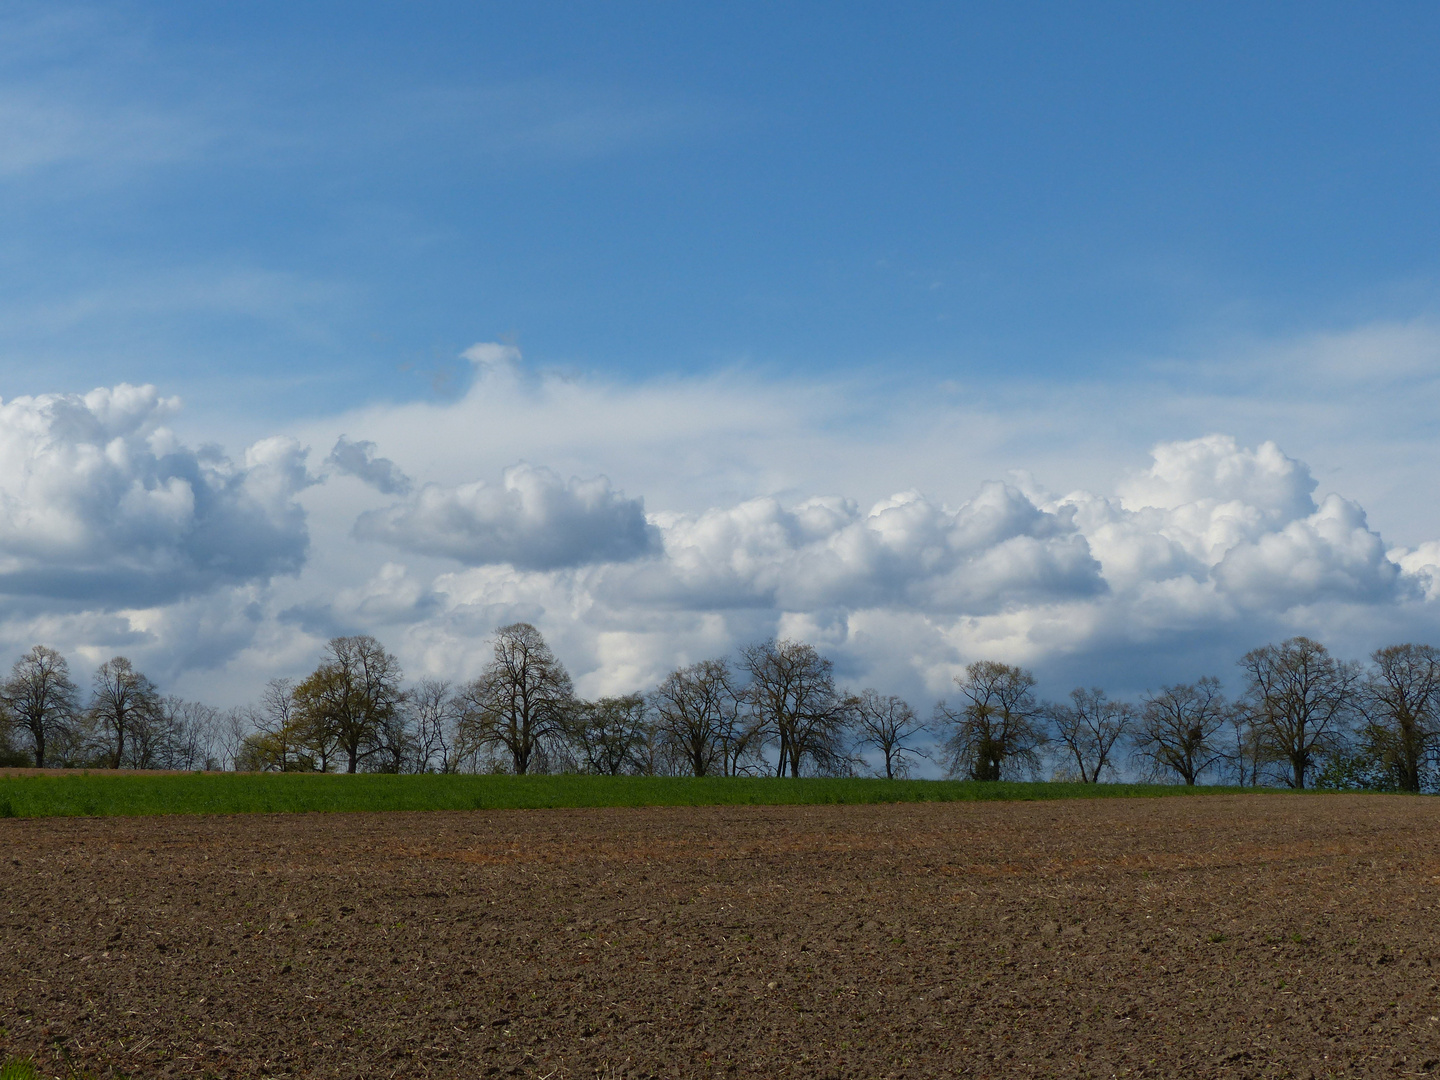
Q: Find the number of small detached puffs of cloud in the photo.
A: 1